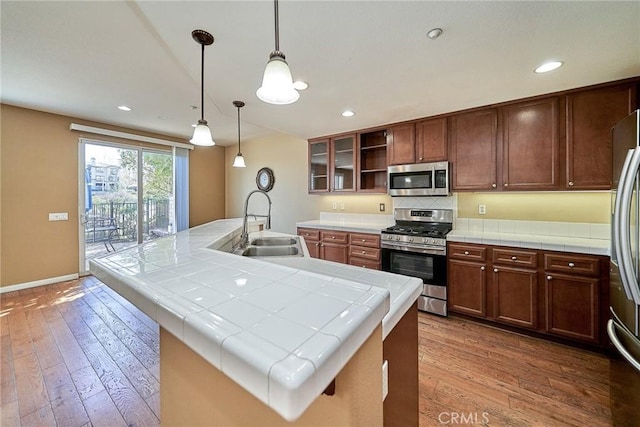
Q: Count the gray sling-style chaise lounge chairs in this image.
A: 0